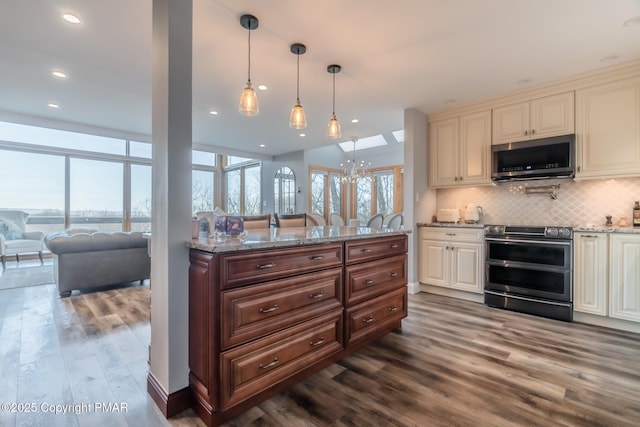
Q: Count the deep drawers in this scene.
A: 4